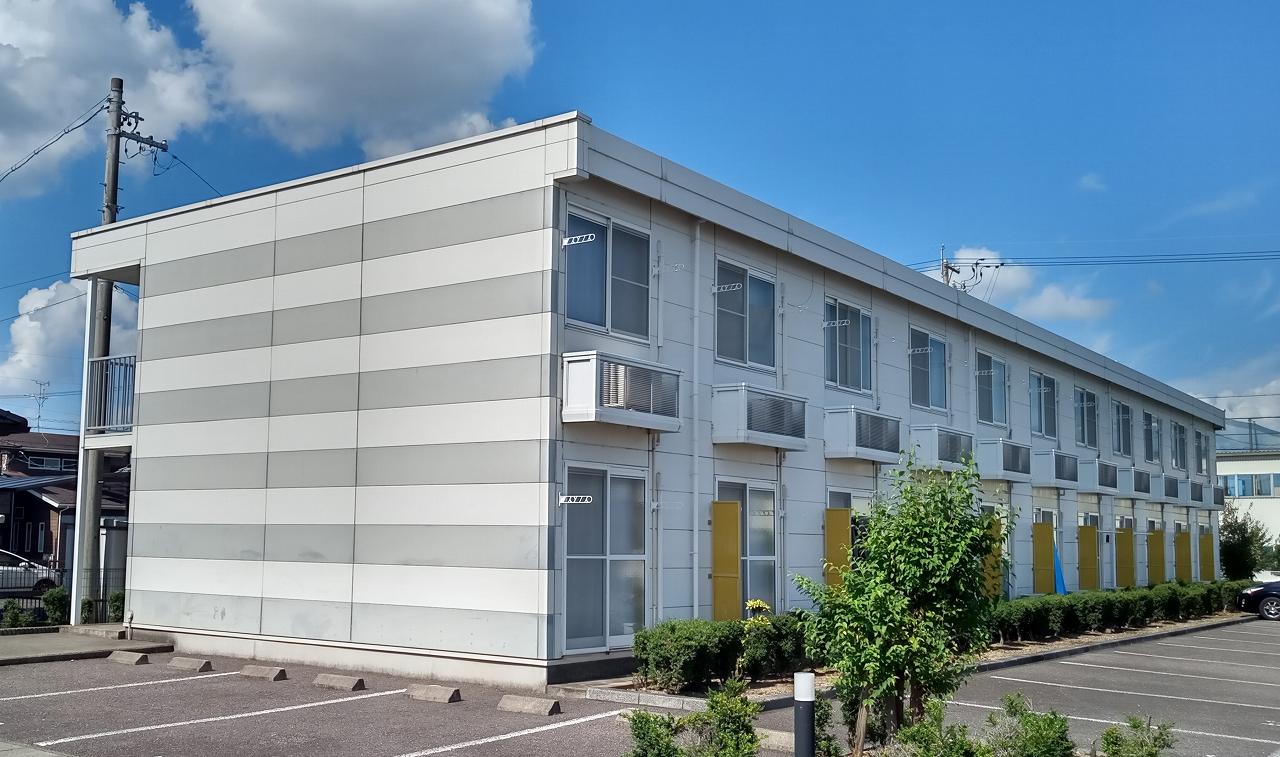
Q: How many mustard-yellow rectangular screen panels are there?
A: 9